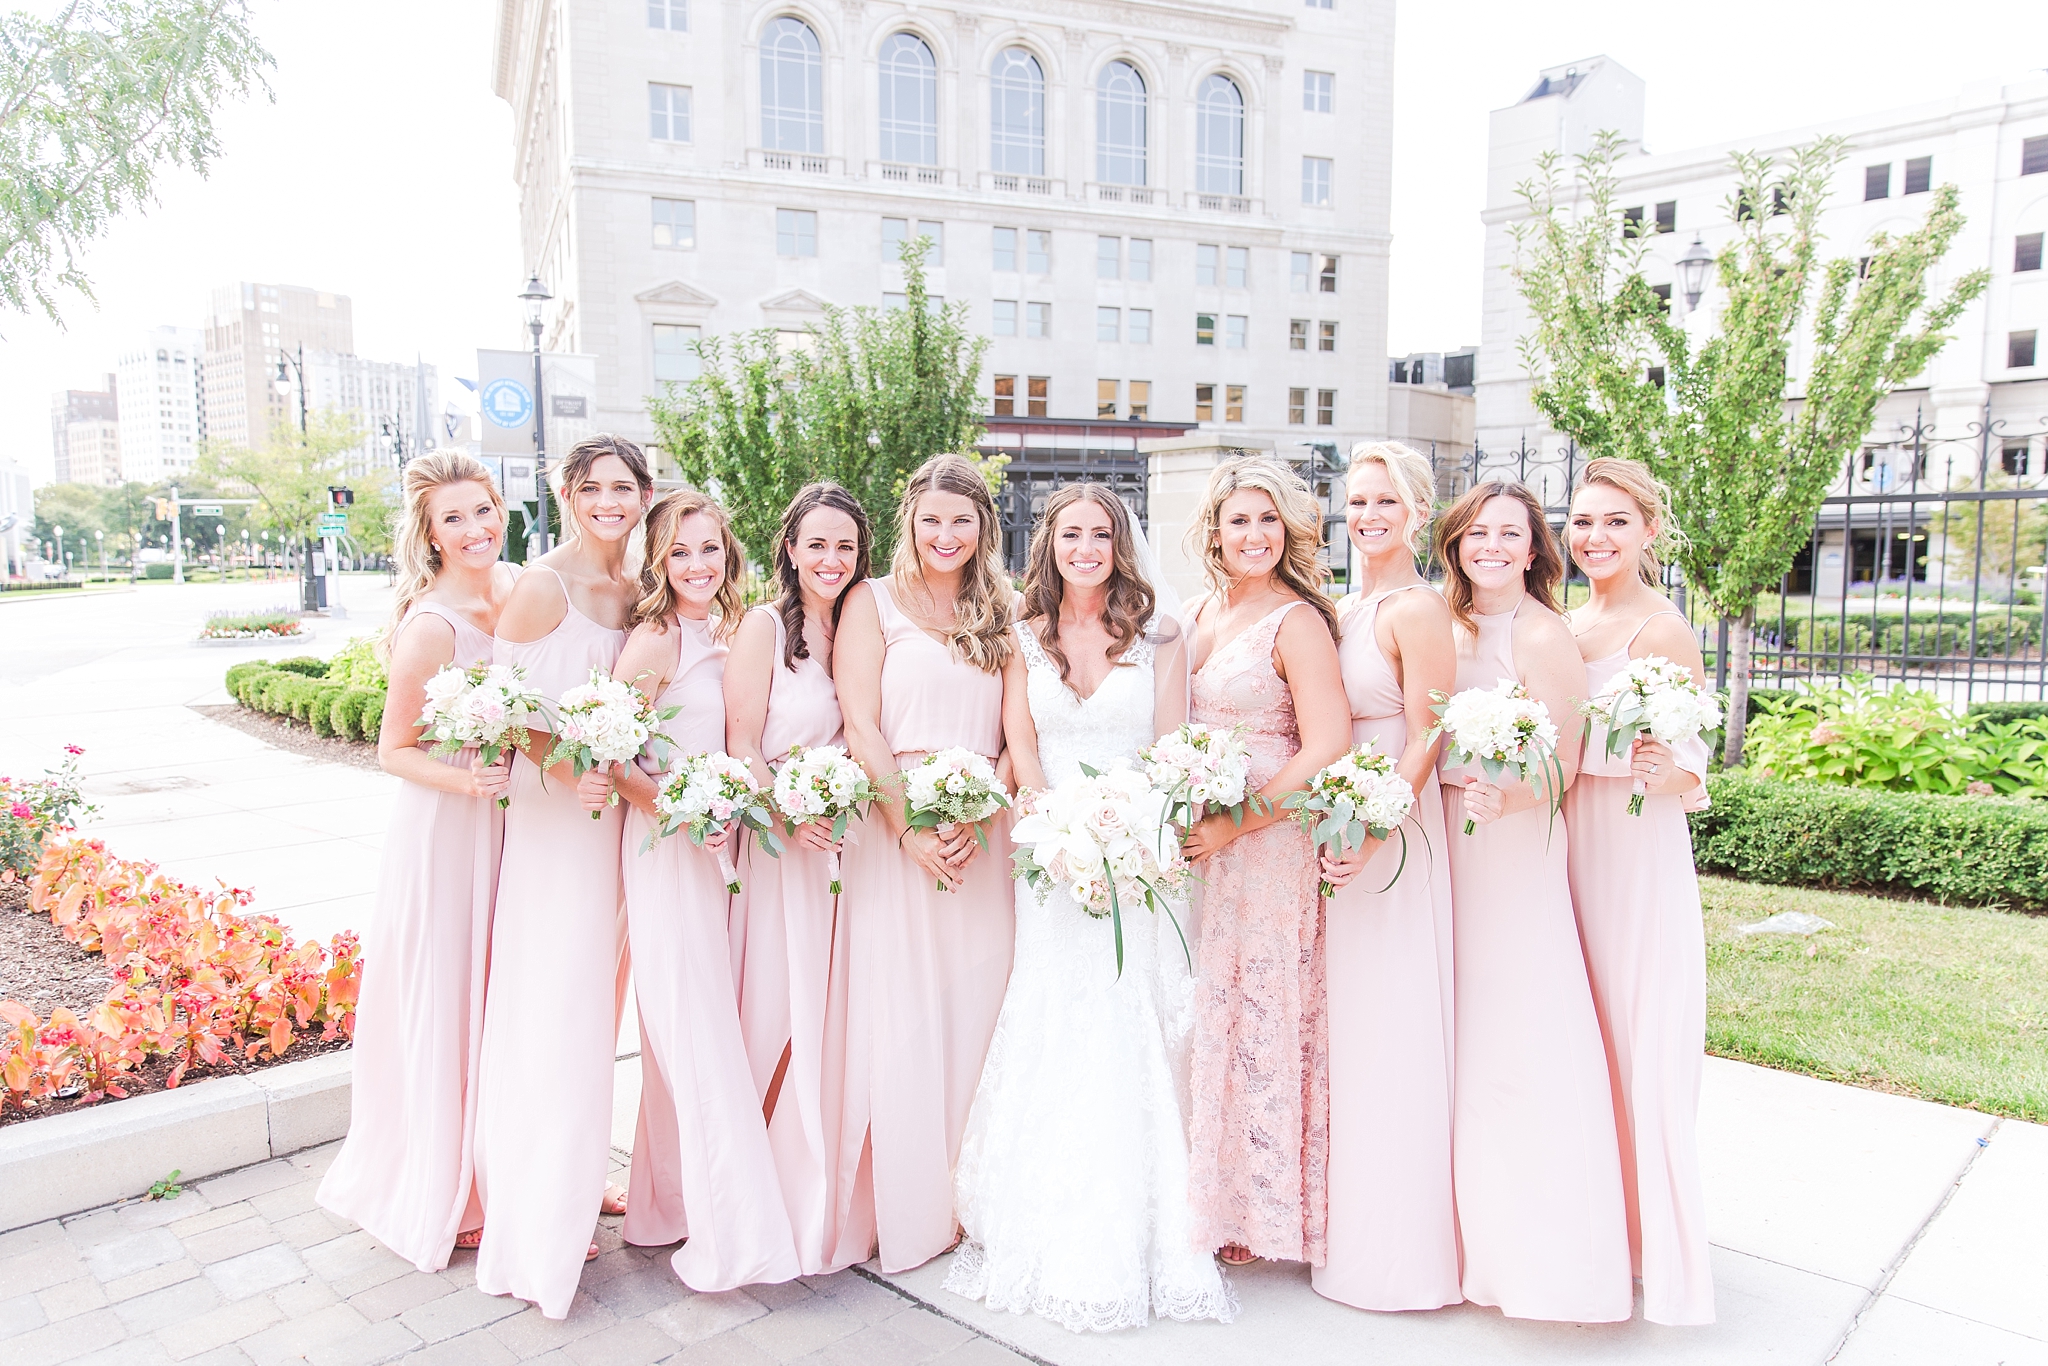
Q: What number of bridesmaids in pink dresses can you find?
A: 9